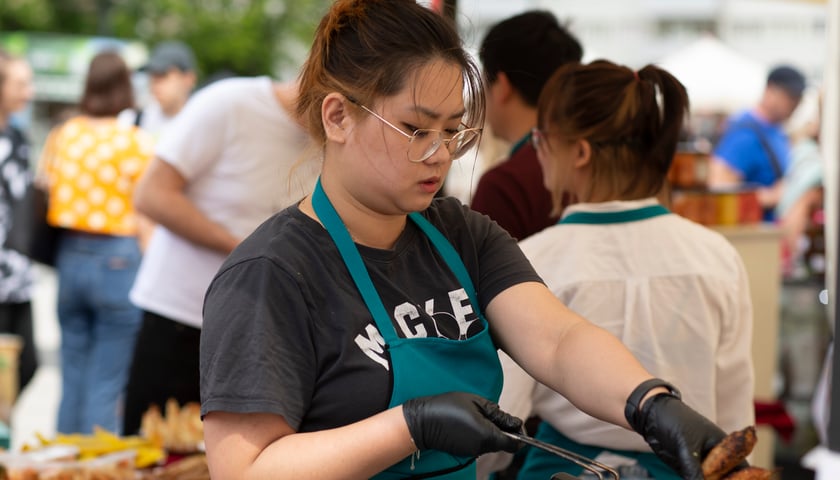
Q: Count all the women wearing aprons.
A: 2